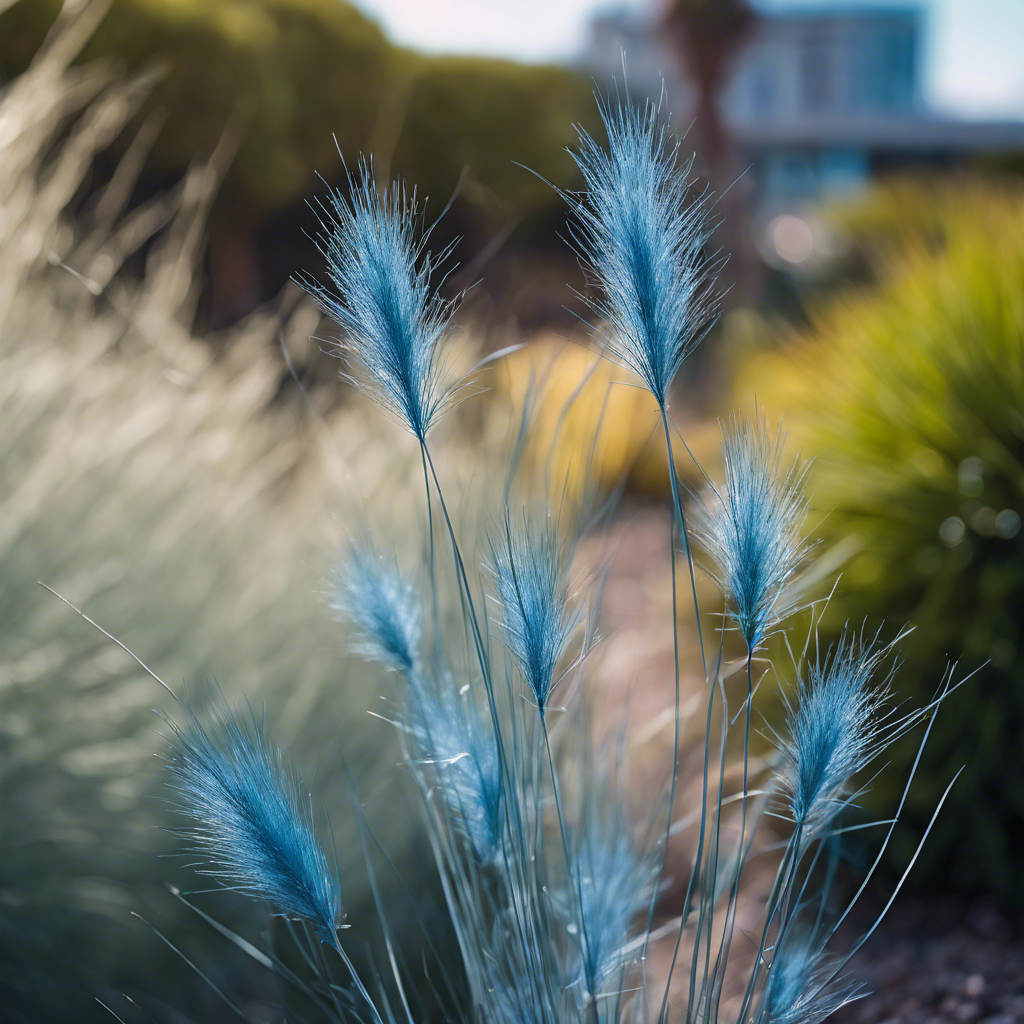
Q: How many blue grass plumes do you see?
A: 10